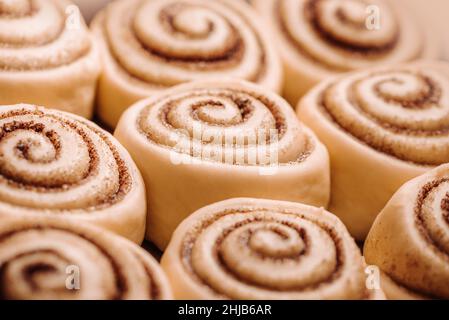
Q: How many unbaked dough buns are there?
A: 9